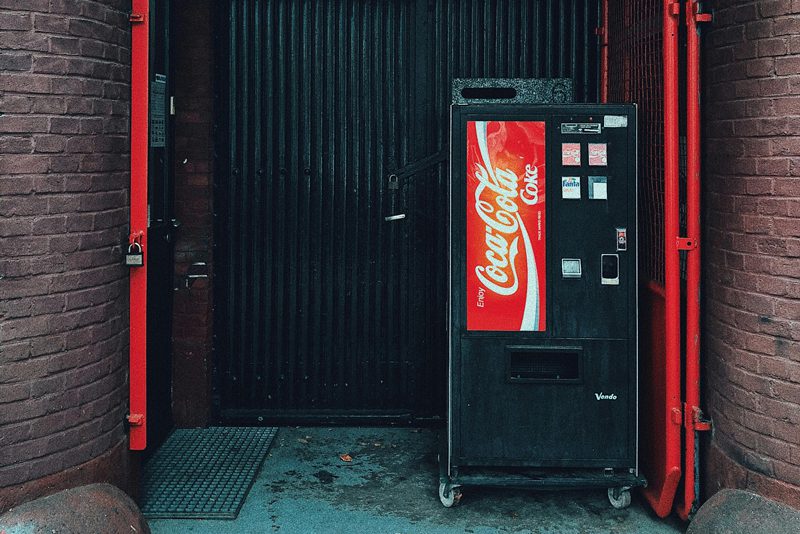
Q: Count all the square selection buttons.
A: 4